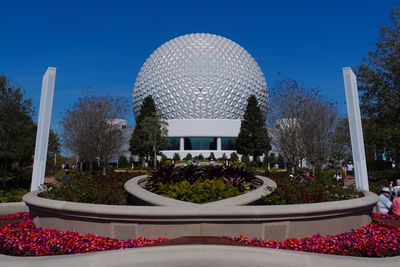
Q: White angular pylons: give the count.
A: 2